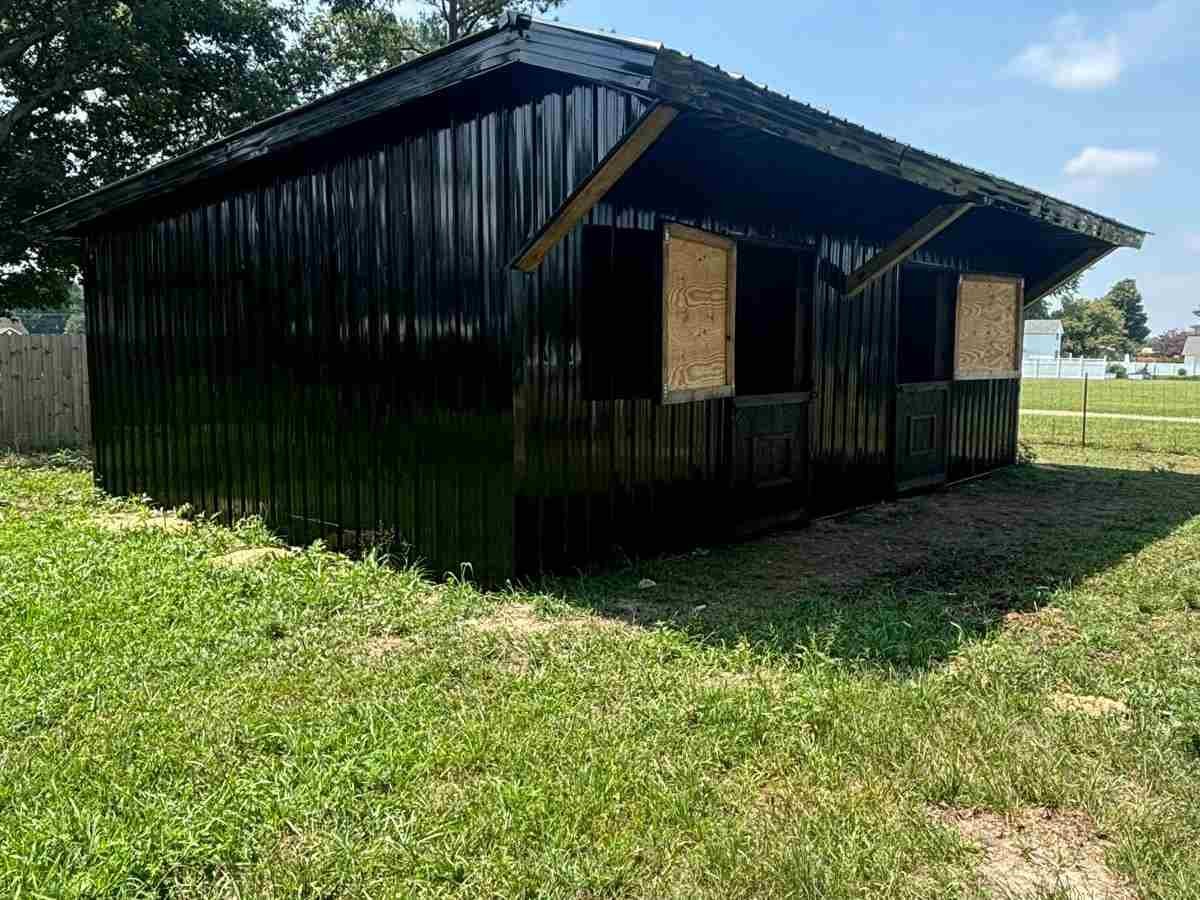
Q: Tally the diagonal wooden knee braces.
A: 3